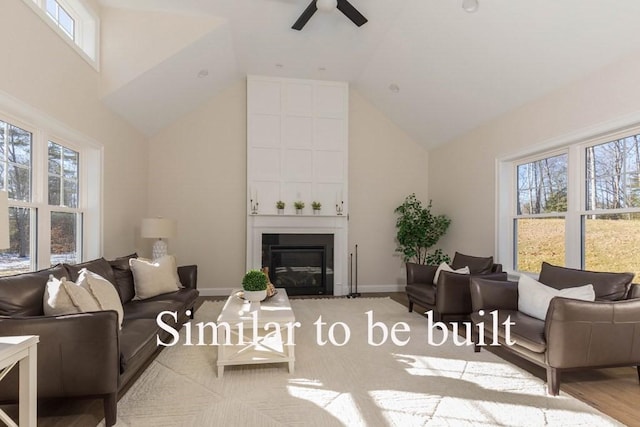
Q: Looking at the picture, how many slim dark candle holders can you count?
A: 2